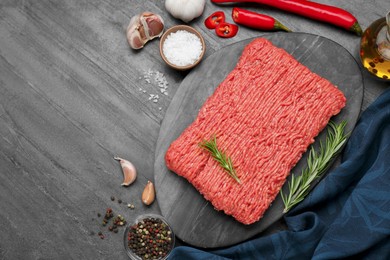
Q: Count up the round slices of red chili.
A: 2